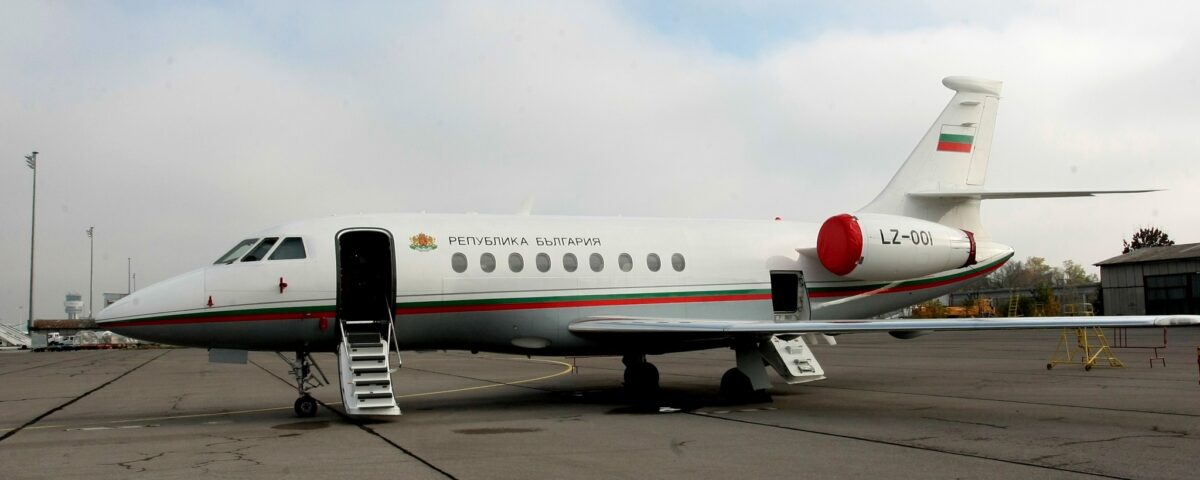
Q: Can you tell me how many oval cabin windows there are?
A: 9